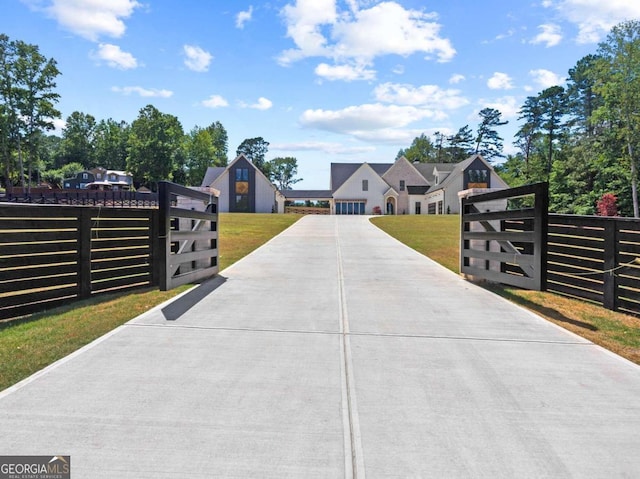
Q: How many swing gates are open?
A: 2